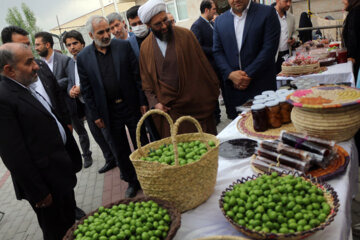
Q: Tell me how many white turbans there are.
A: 1